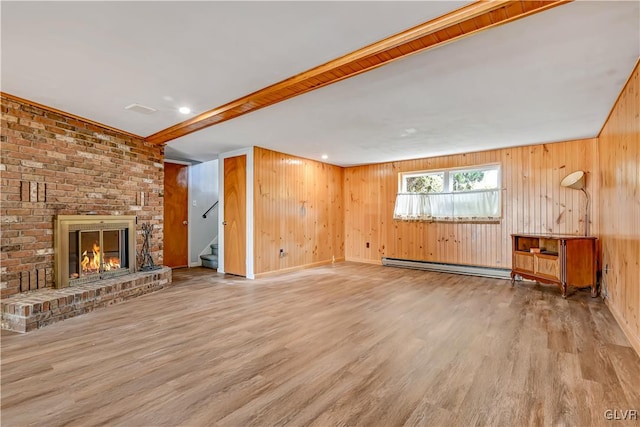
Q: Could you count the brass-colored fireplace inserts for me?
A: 1